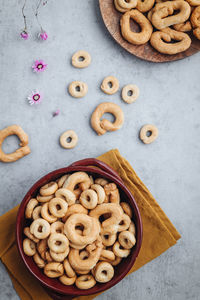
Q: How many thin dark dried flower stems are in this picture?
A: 2